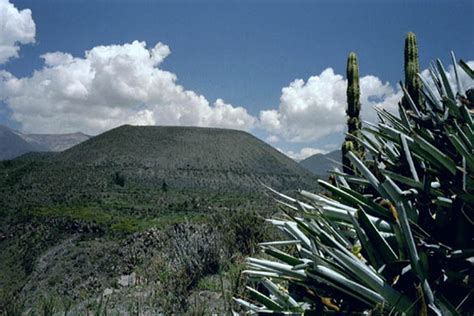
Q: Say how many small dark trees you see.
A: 2